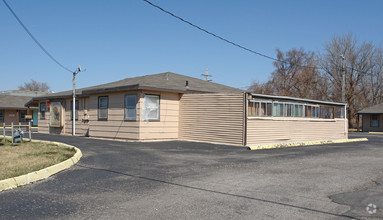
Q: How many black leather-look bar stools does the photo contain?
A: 0